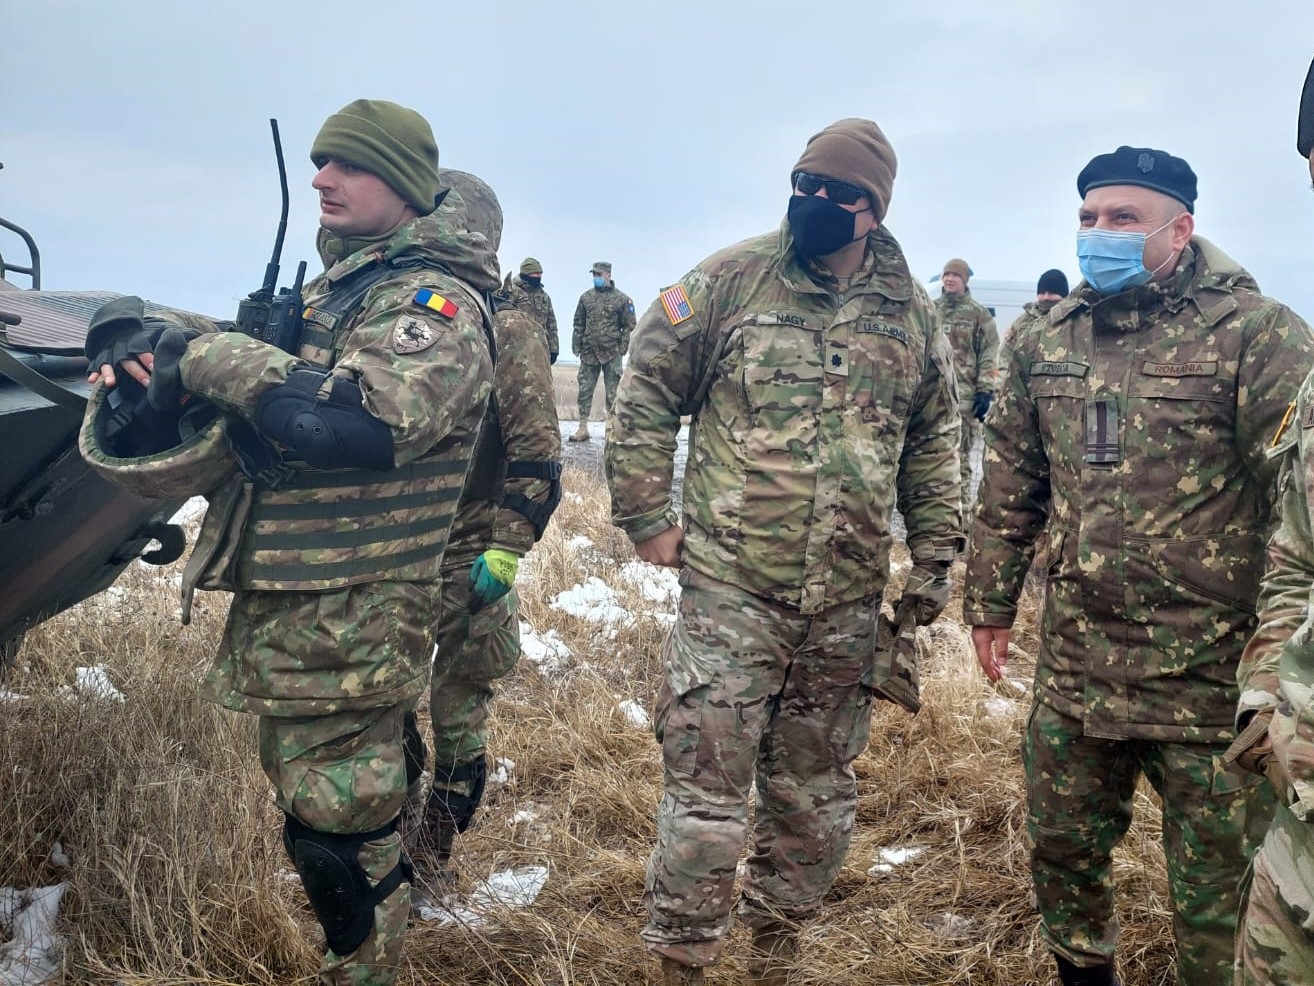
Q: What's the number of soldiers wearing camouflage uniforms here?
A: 9